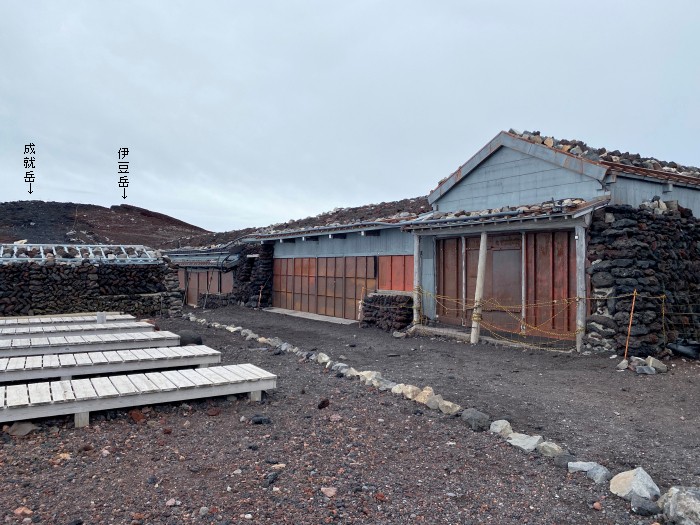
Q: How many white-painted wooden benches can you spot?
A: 5